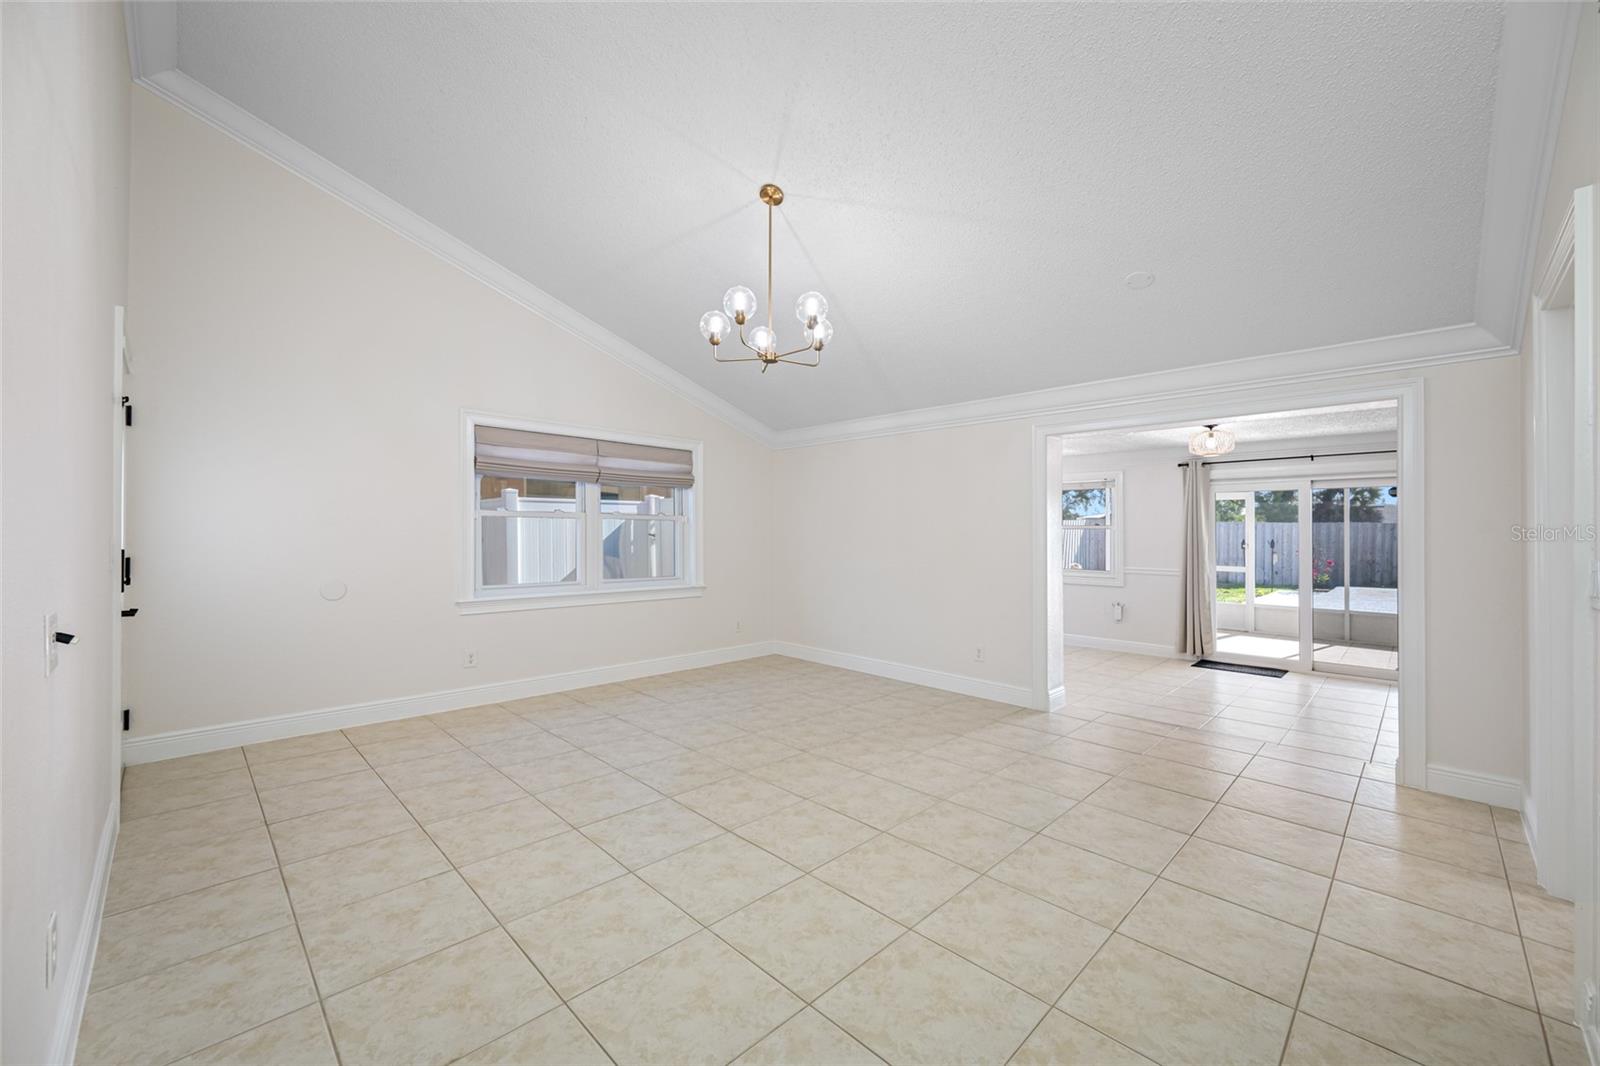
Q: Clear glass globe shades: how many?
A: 5